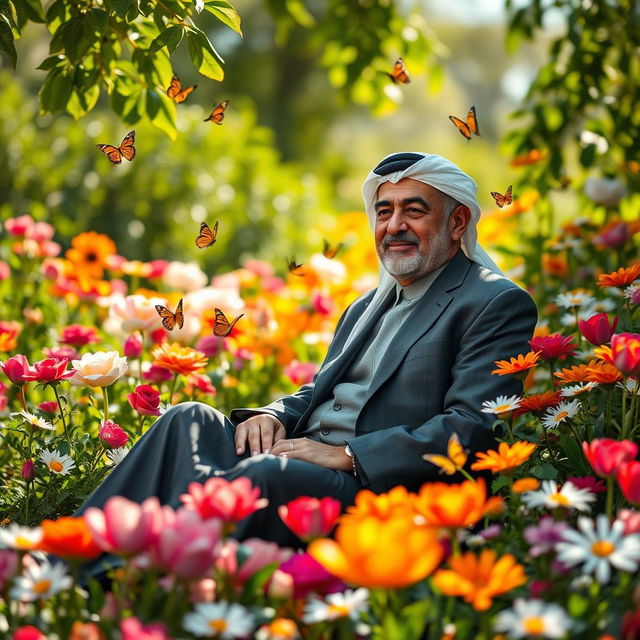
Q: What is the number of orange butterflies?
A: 12